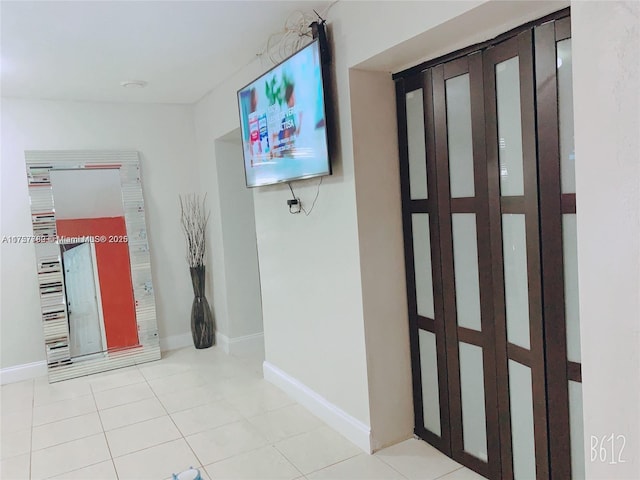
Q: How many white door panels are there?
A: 12